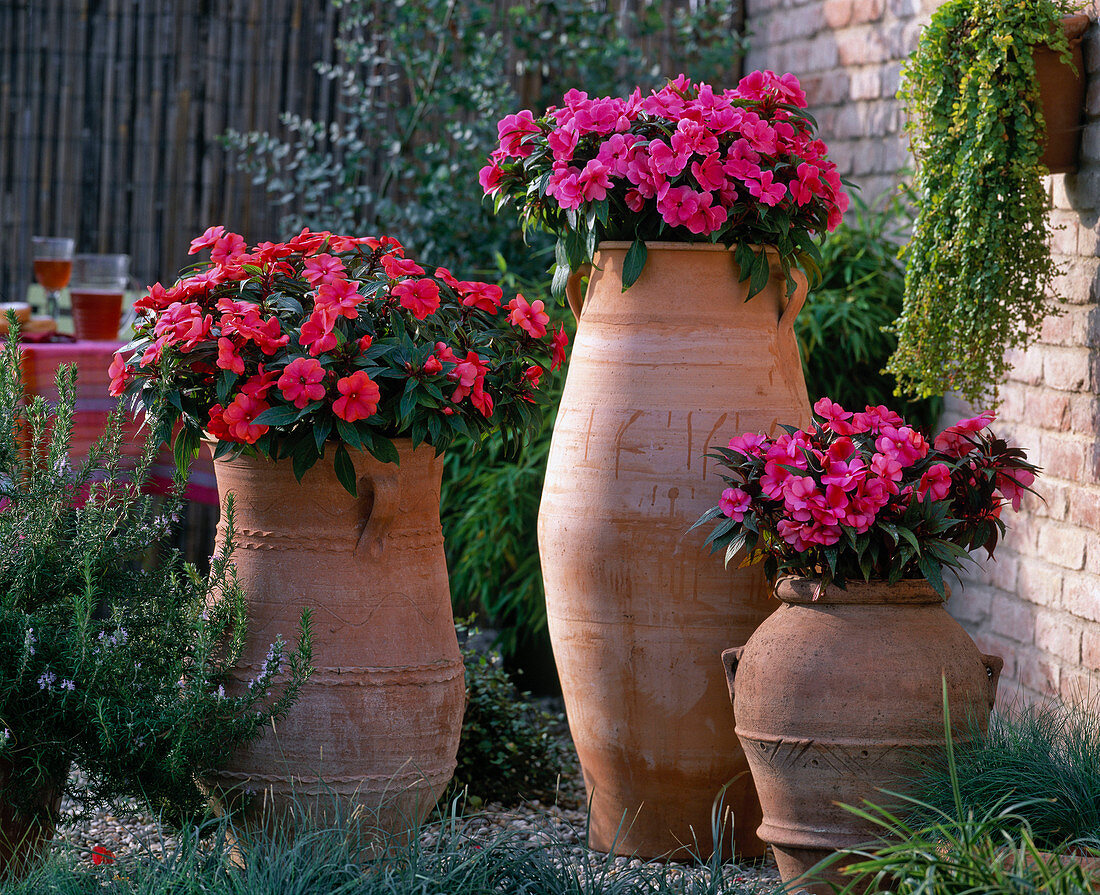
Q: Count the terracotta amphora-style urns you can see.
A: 3